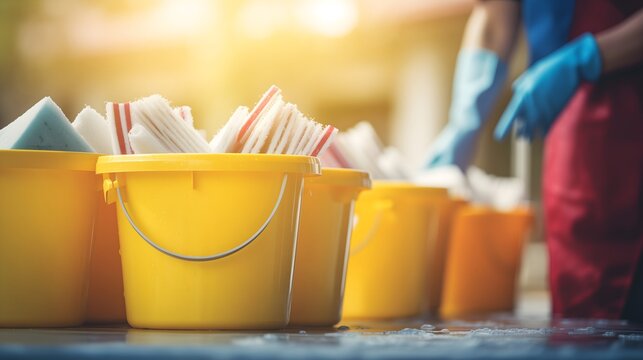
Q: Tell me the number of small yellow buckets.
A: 4